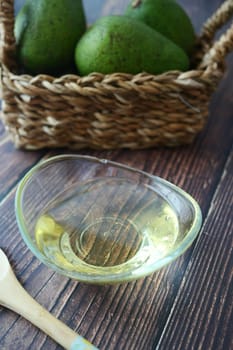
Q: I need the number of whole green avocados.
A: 3